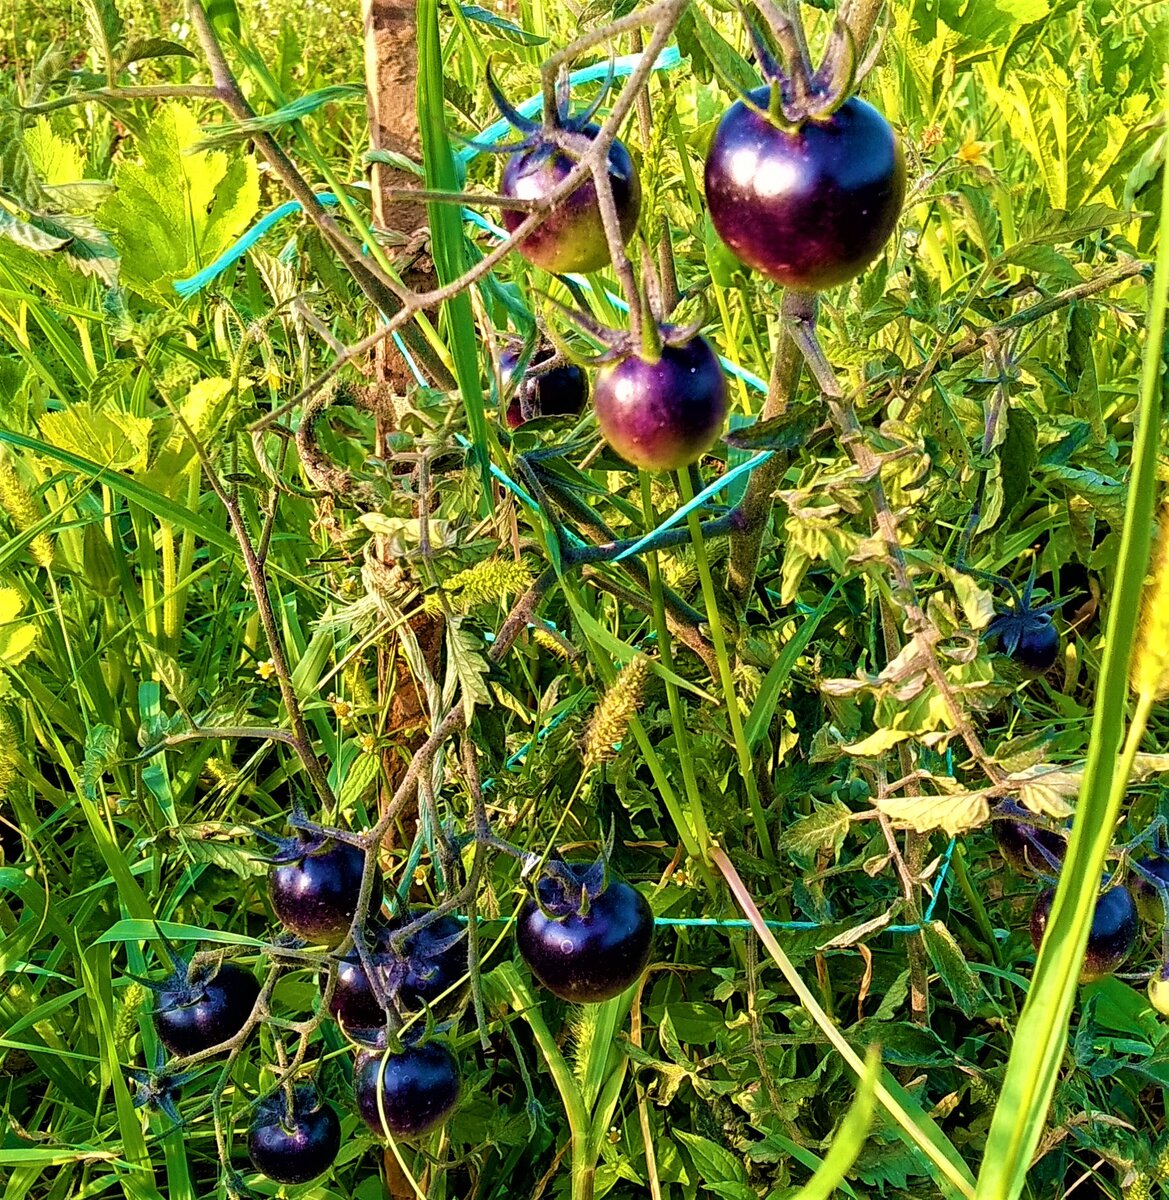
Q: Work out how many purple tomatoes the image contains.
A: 15